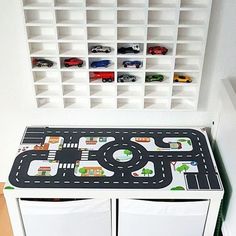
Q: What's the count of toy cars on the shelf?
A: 11